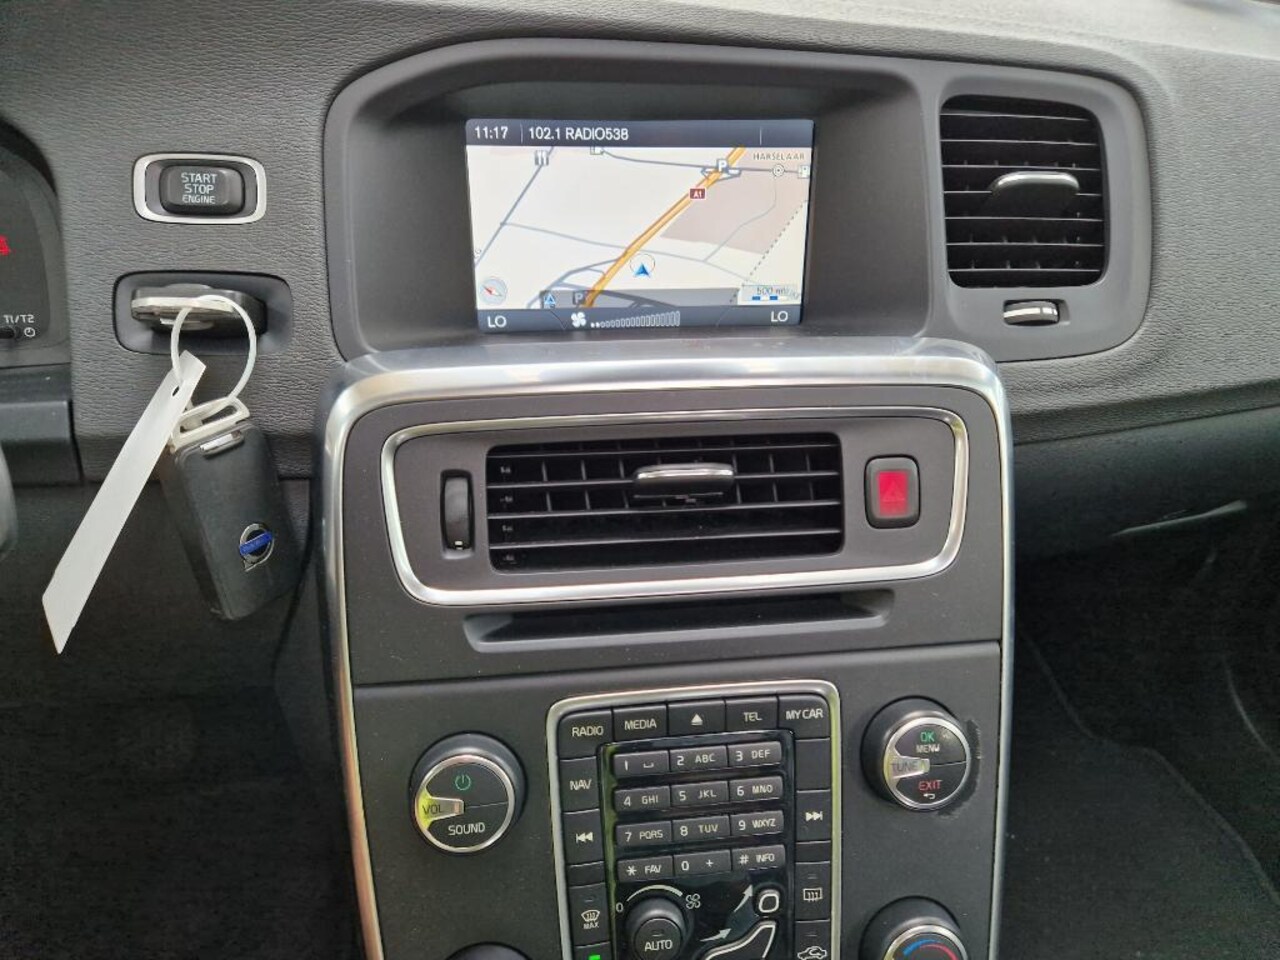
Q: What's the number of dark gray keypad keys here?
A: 12